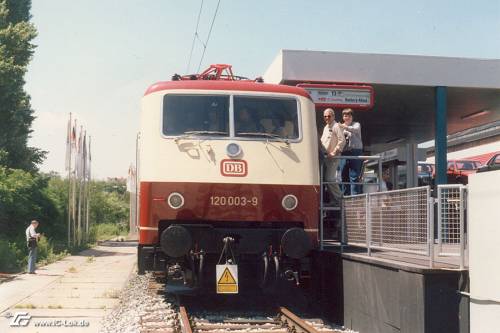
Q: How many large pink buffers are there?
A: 0